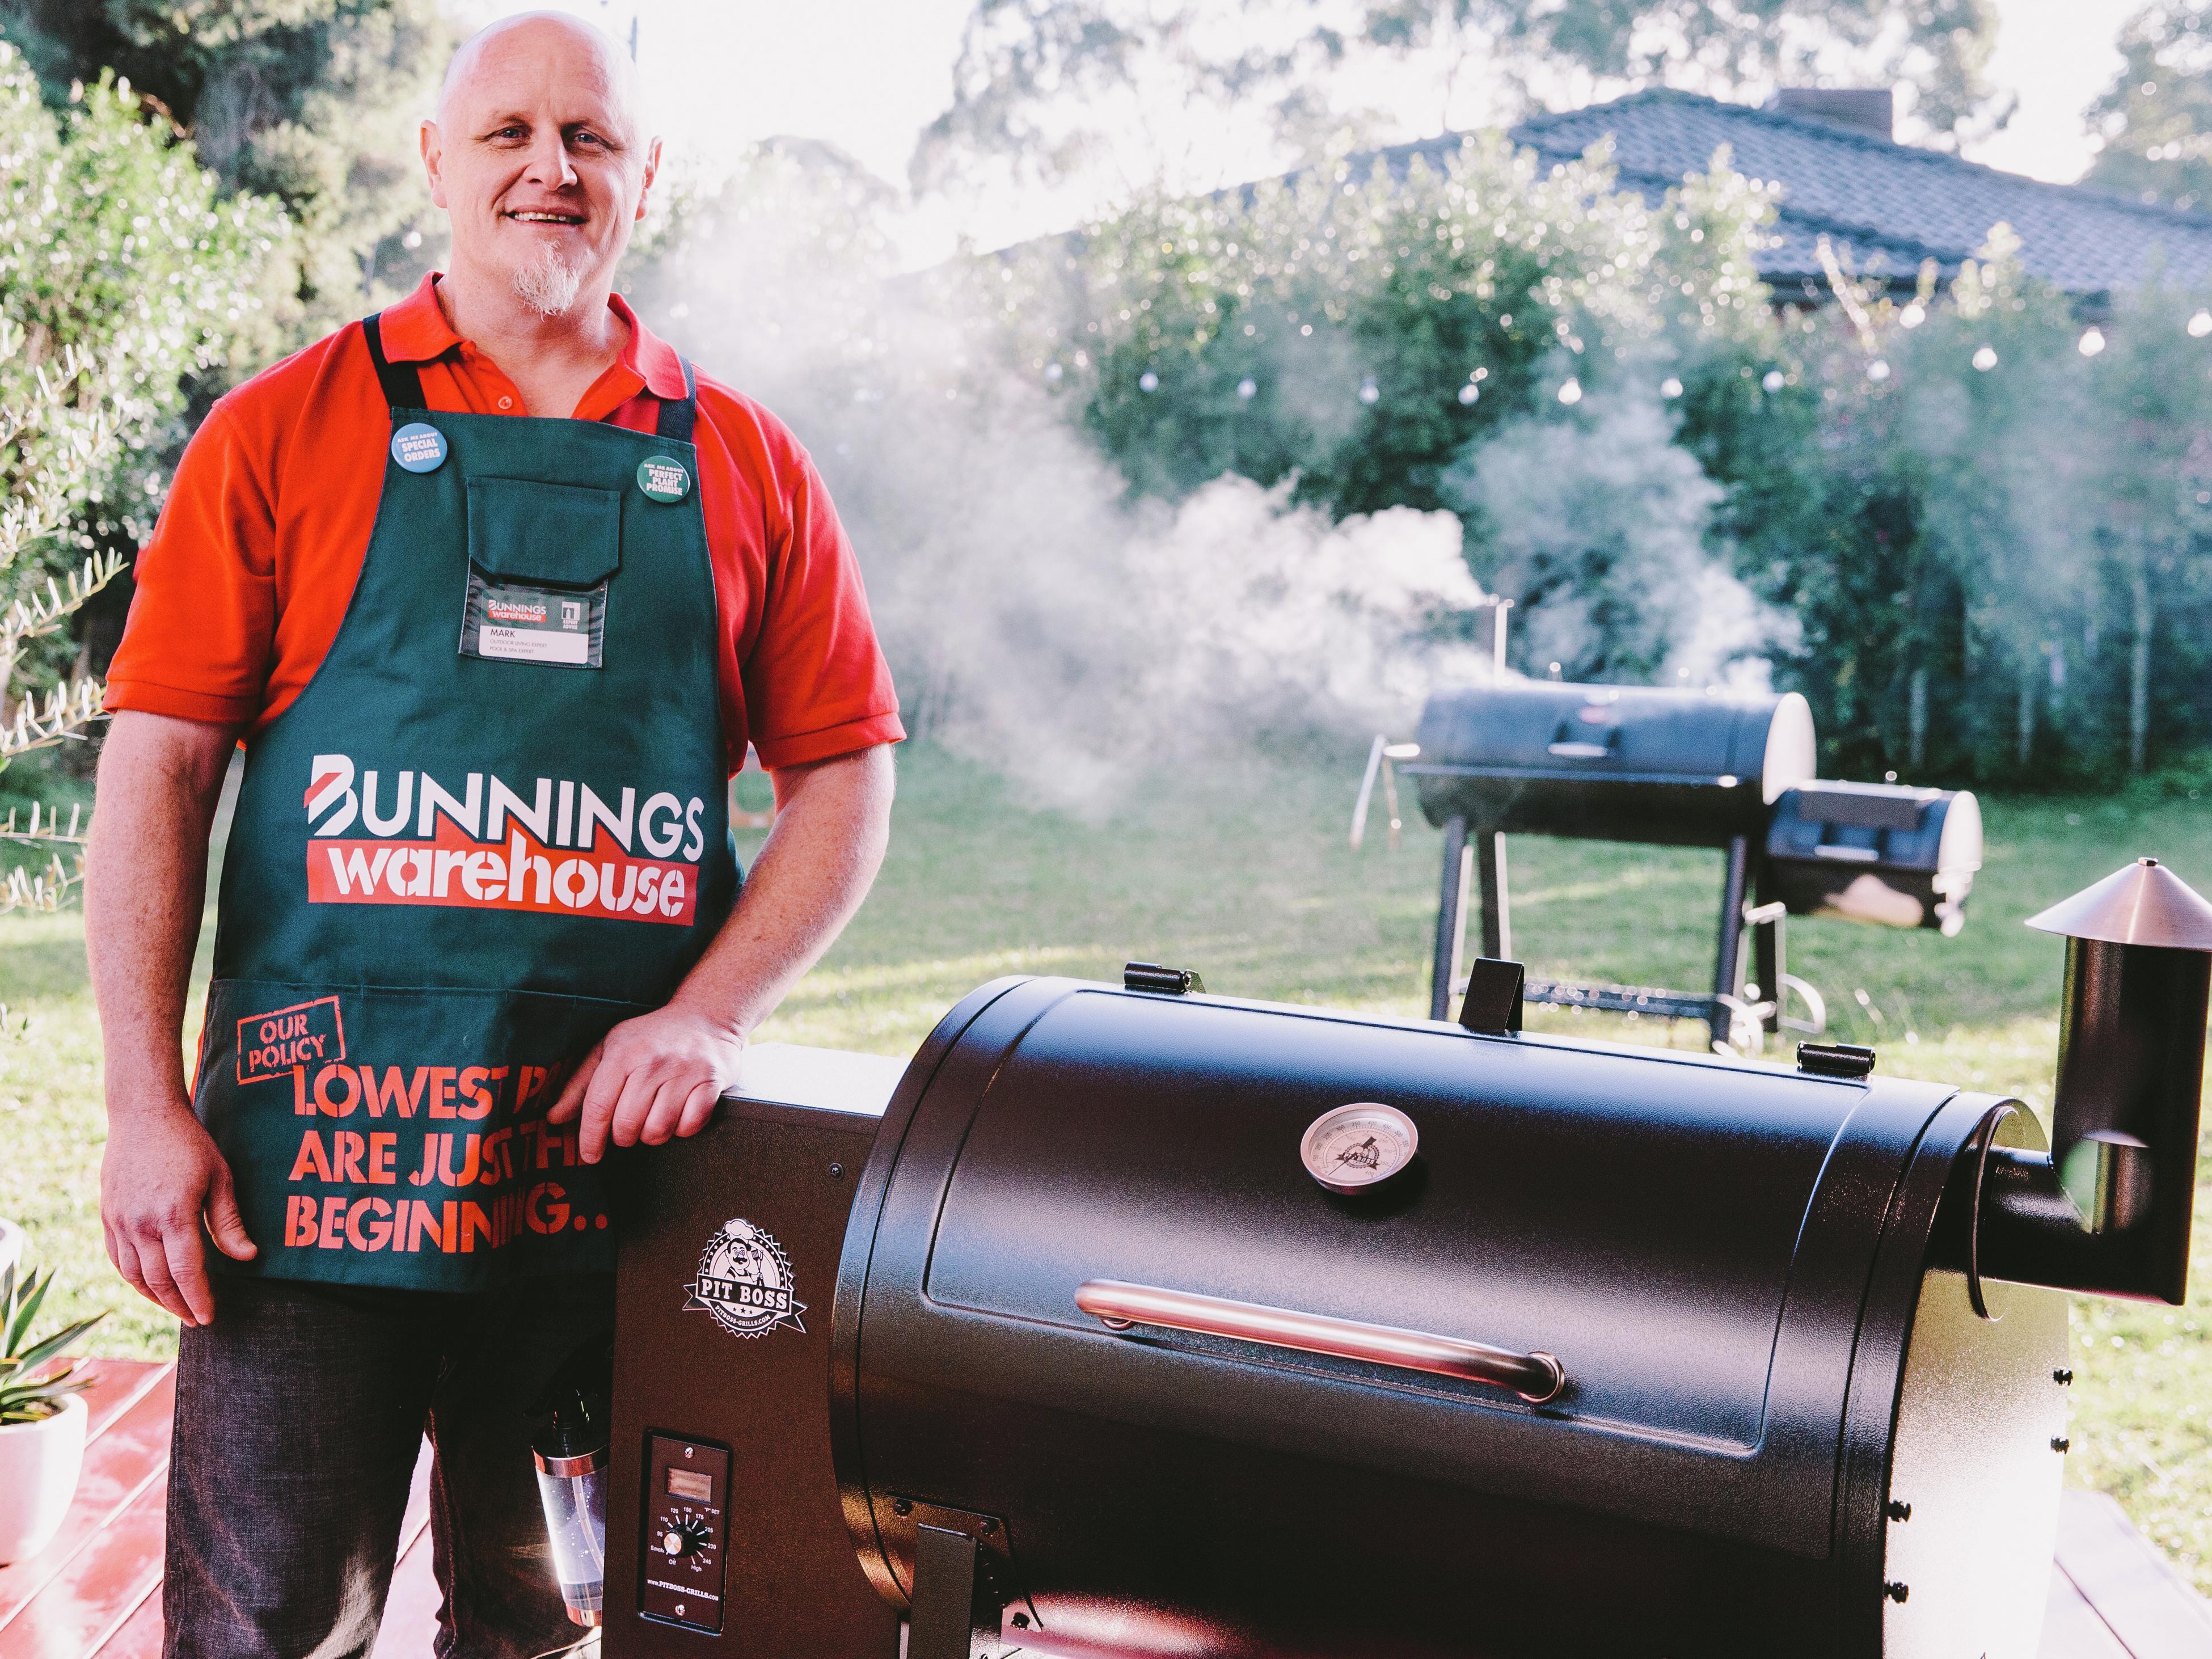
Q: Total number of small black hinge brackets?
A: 2